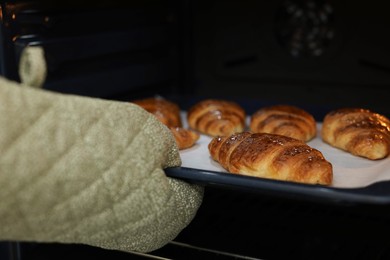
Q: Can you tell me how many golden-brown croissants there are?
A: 6